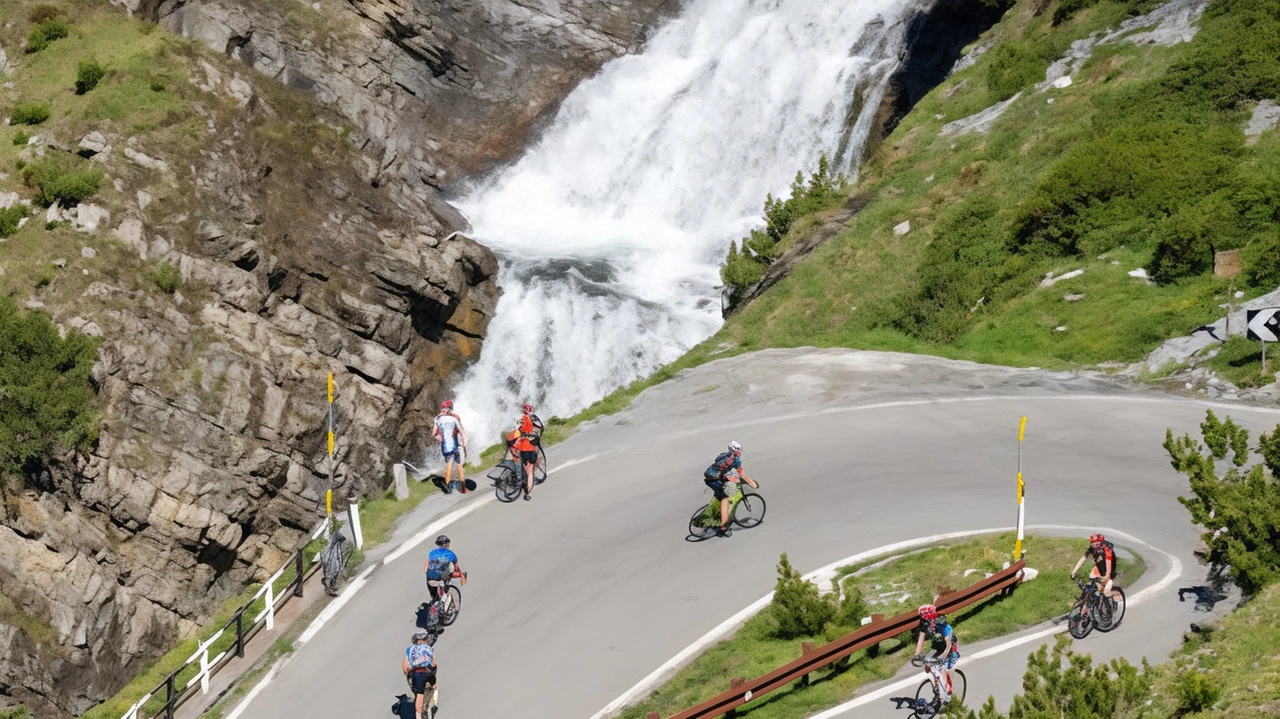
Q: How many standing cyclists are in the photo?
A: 2